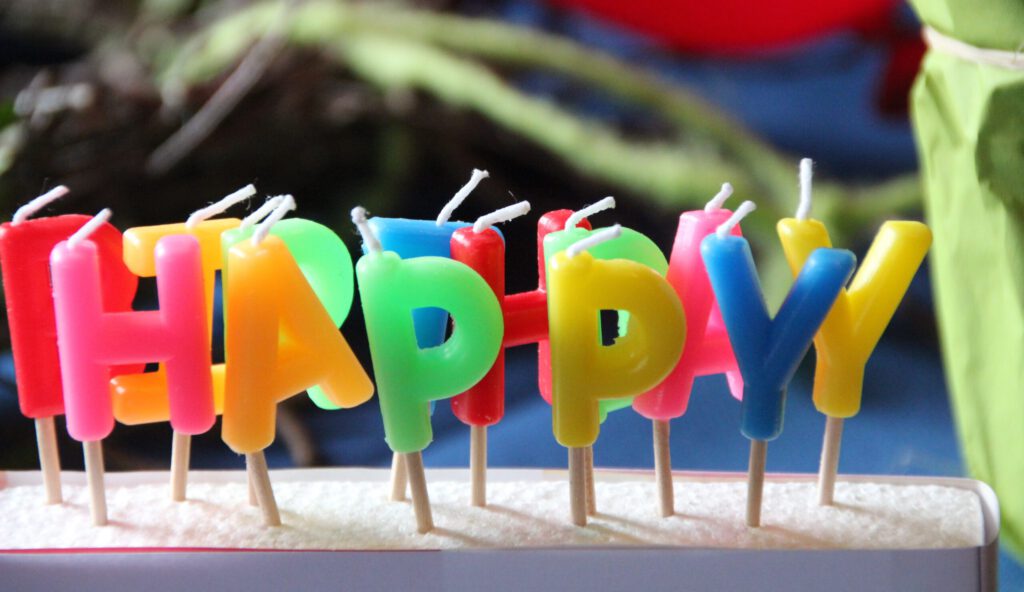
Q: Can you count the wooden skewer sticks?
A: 13